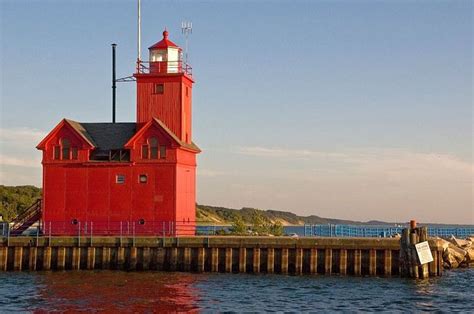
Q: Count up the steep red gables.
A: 2